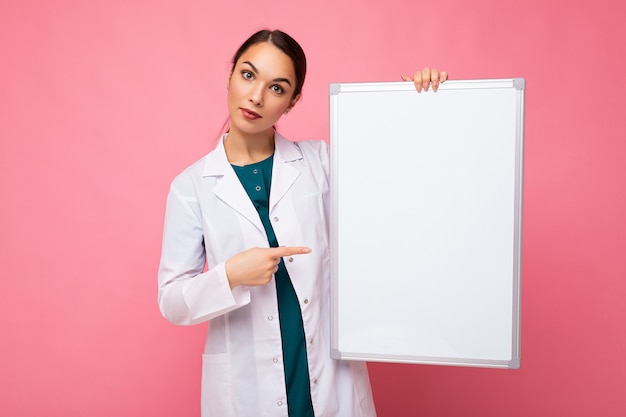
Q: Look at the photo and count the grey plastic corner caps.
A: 4